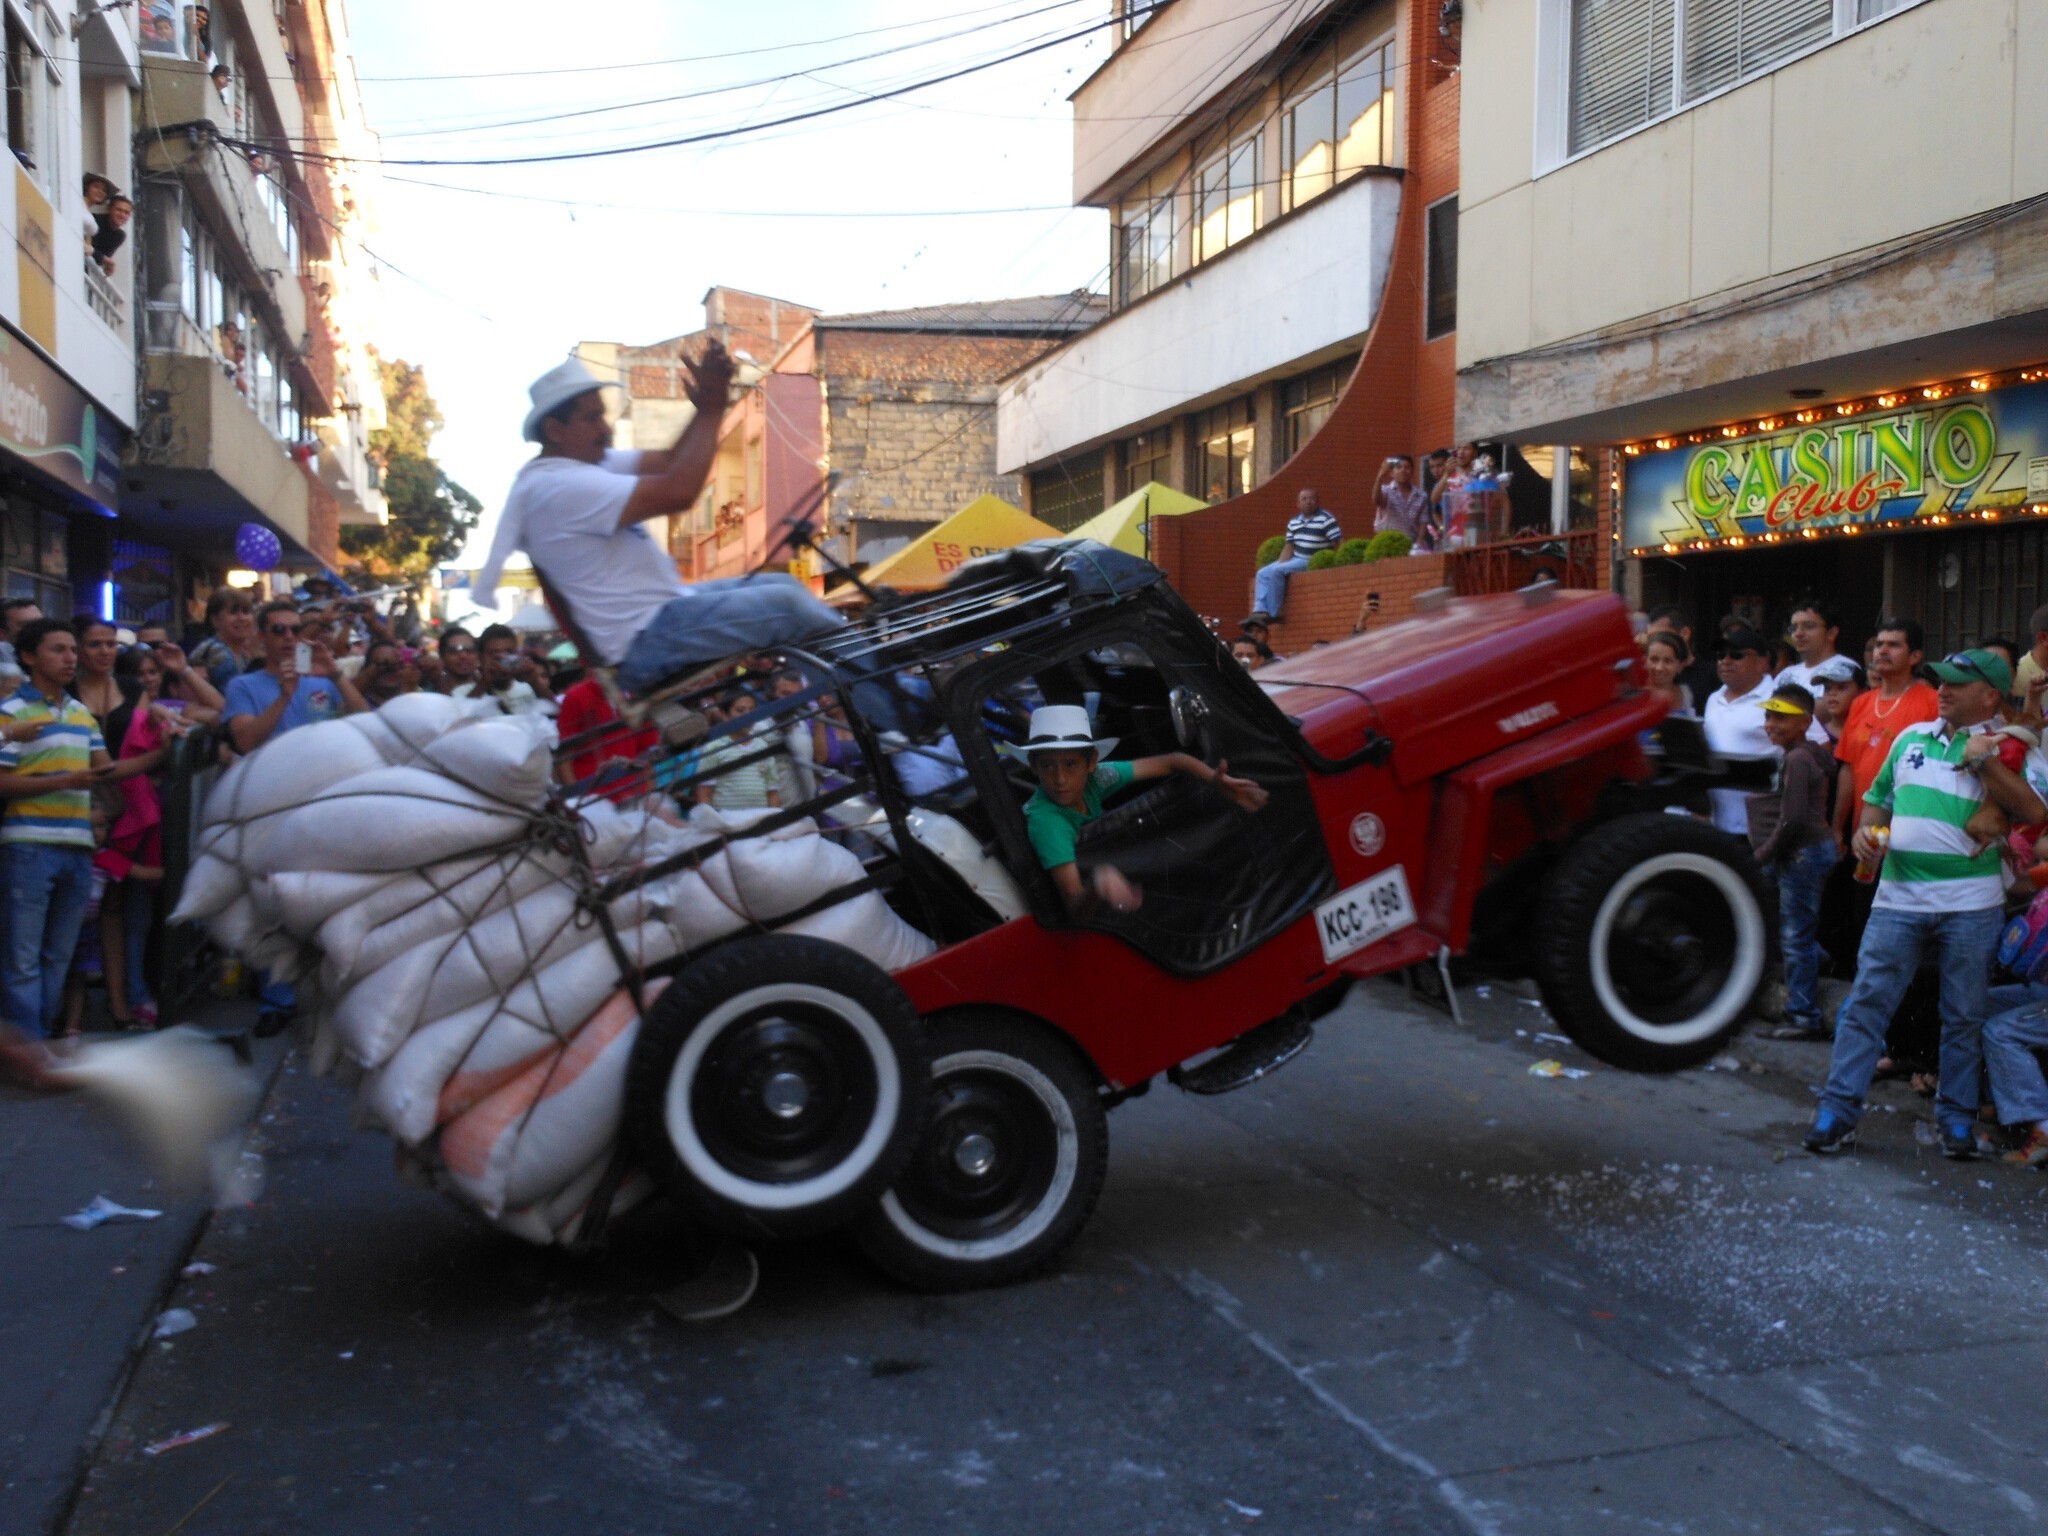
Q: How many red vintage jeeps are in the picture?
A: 1